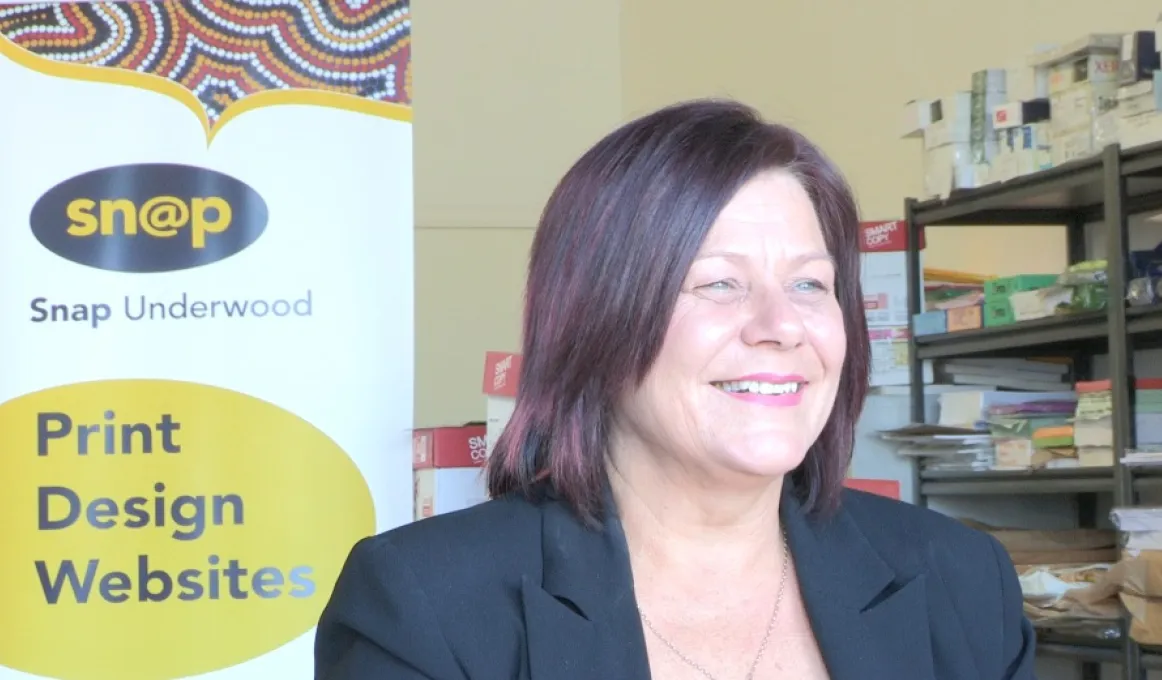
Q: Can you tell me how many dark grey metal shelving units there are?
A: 2